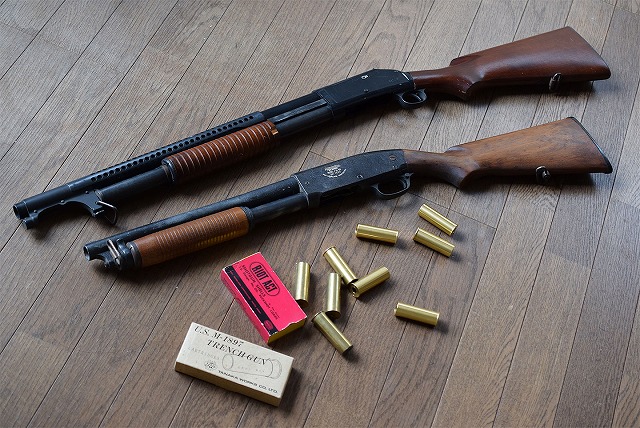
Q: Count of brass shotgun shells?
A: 9